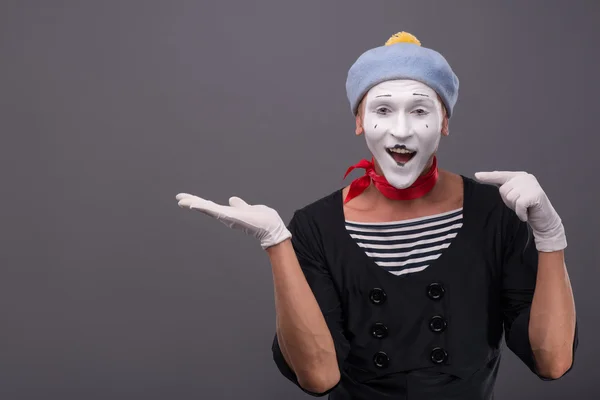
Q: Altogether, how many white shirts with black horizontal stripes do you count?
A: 1